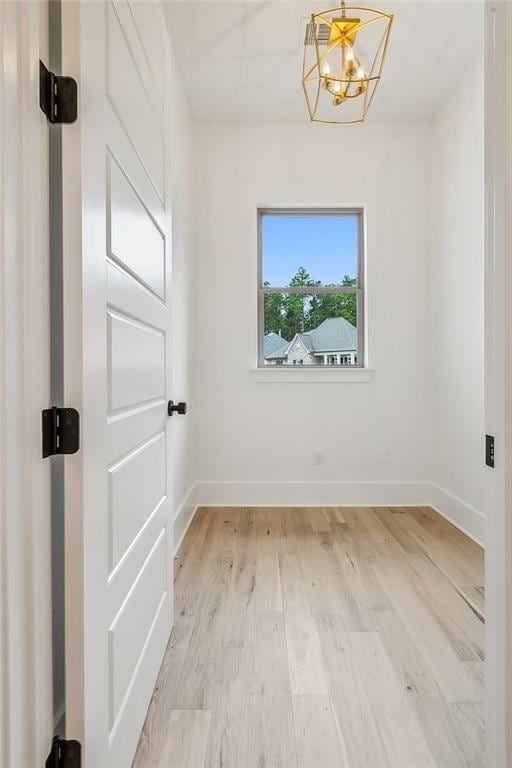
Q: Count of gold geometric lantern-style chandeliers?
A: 1